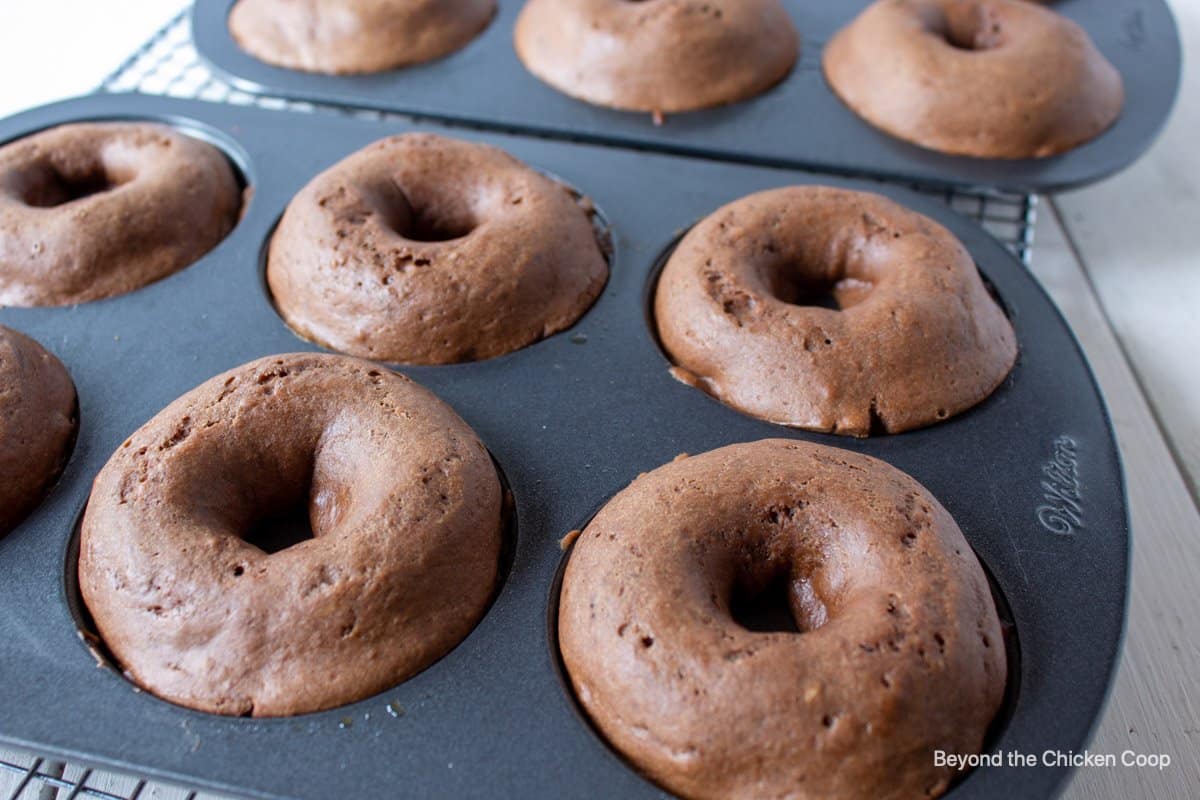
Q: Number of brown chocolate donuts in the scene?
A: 9